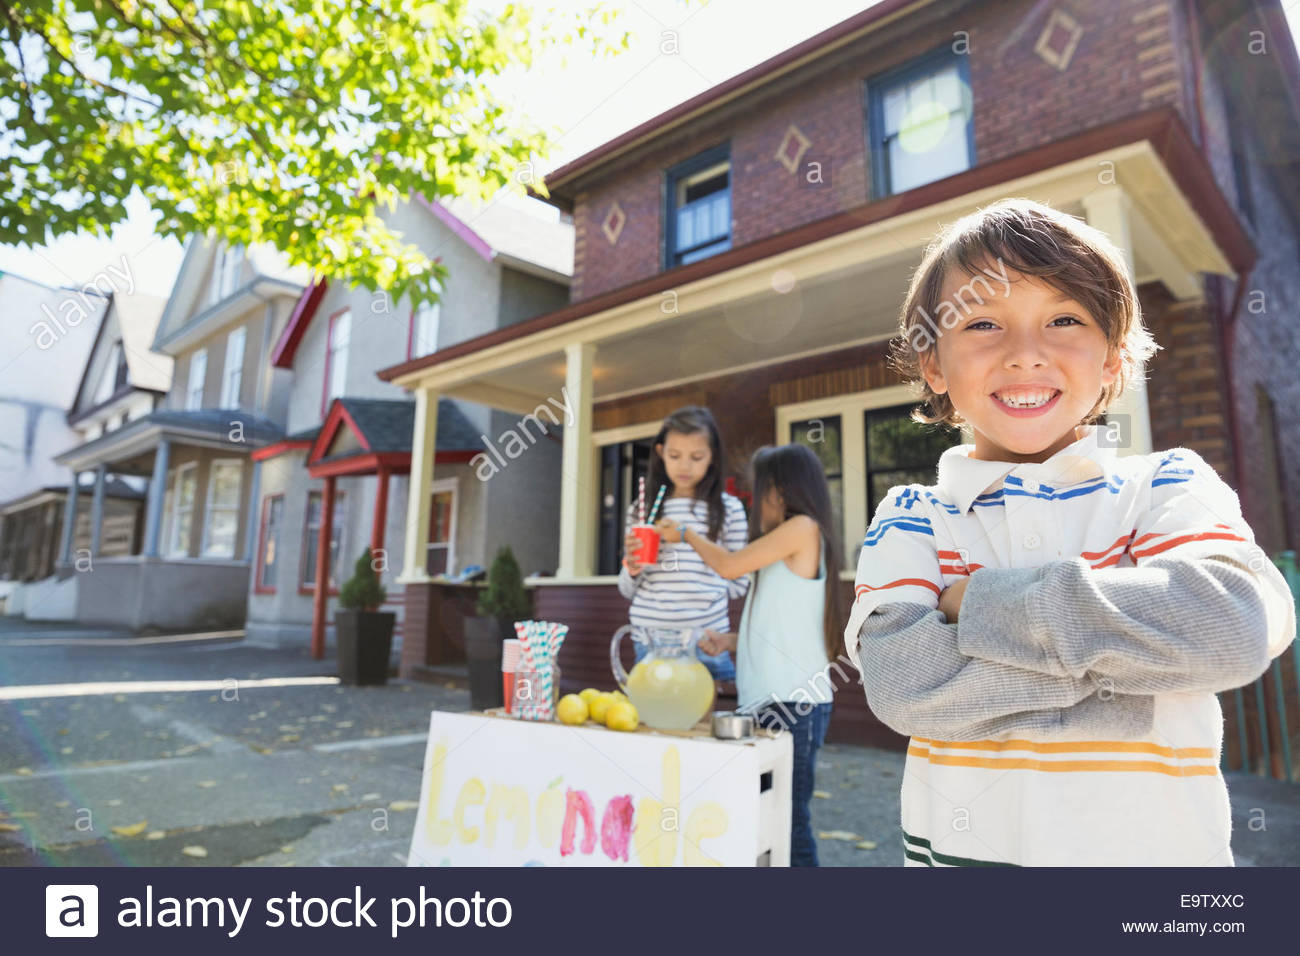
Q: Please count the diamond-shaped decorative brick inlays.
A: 3